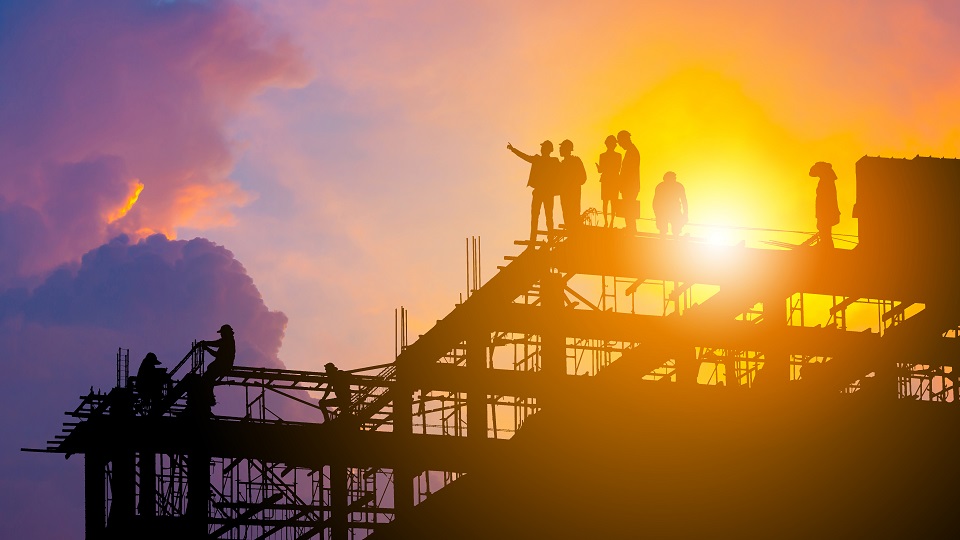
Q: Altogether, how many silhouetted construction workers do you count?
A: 9